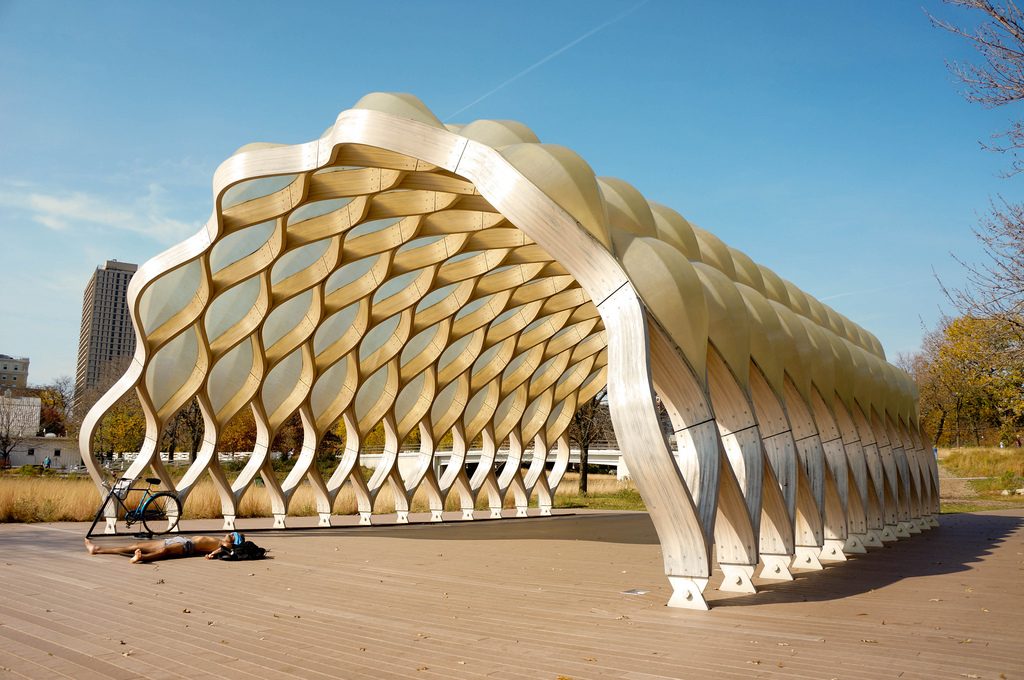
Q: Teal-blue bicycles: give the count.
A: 1